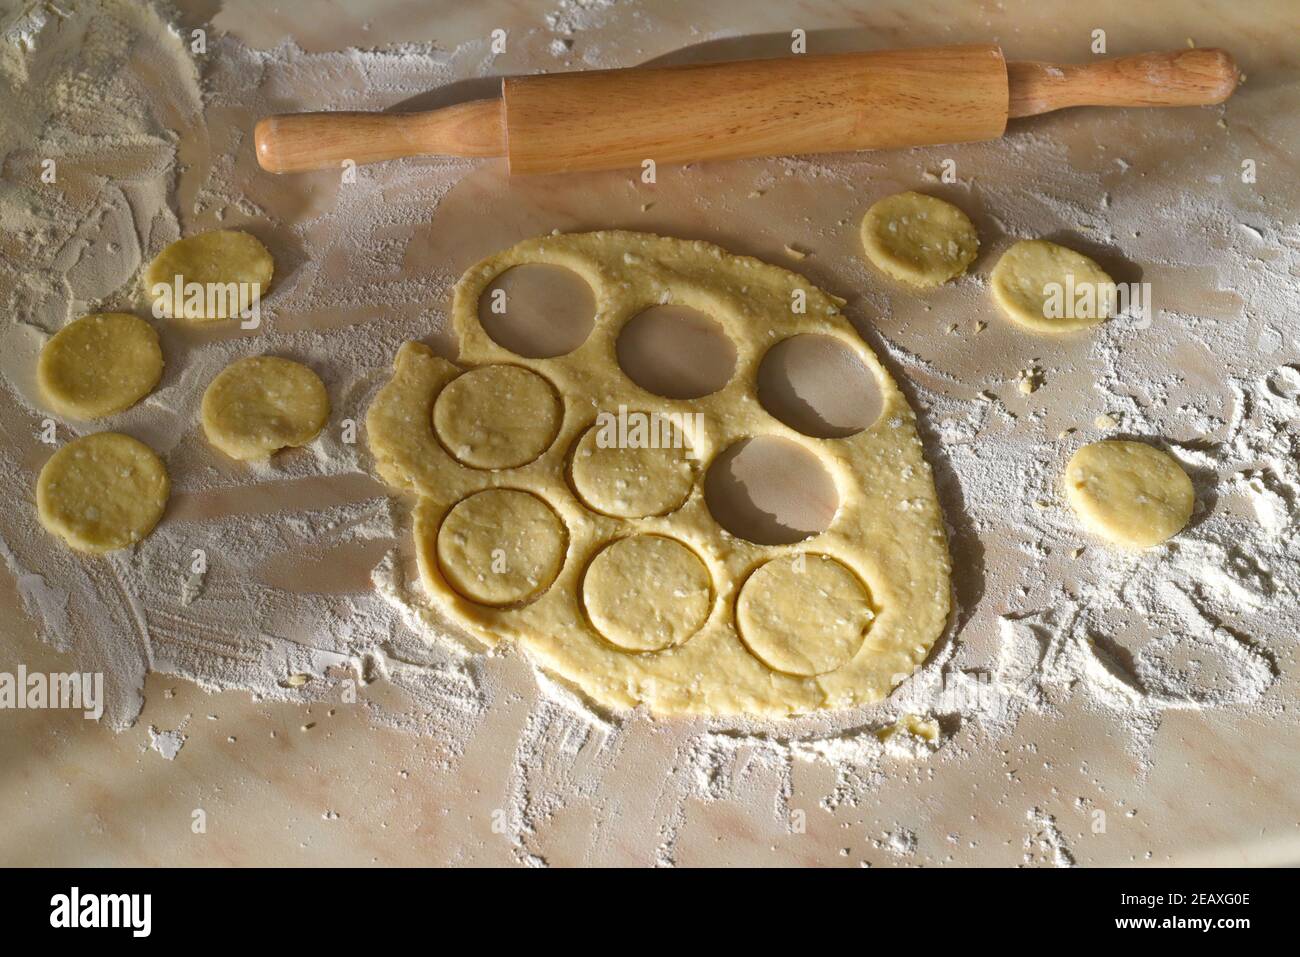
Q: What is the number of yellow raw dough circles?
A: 12